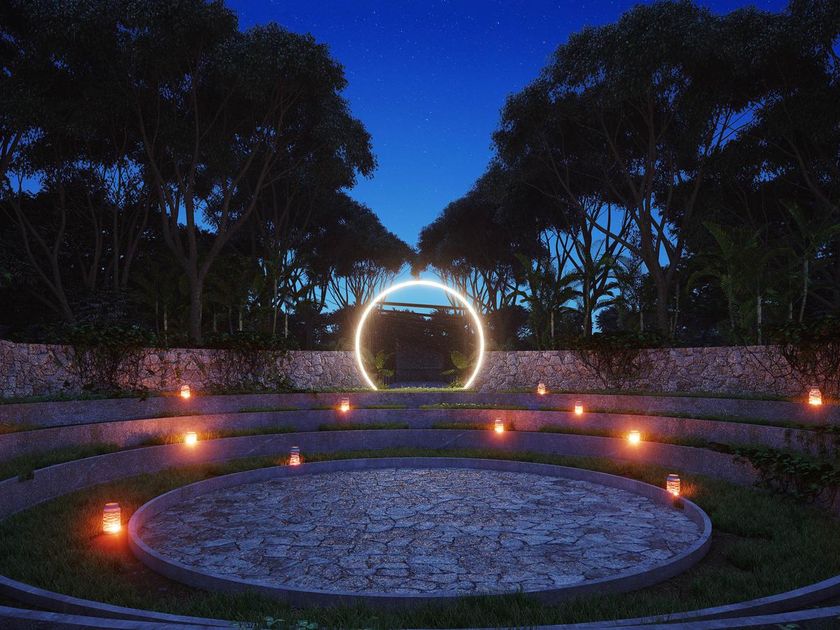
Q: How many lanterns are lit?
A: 11